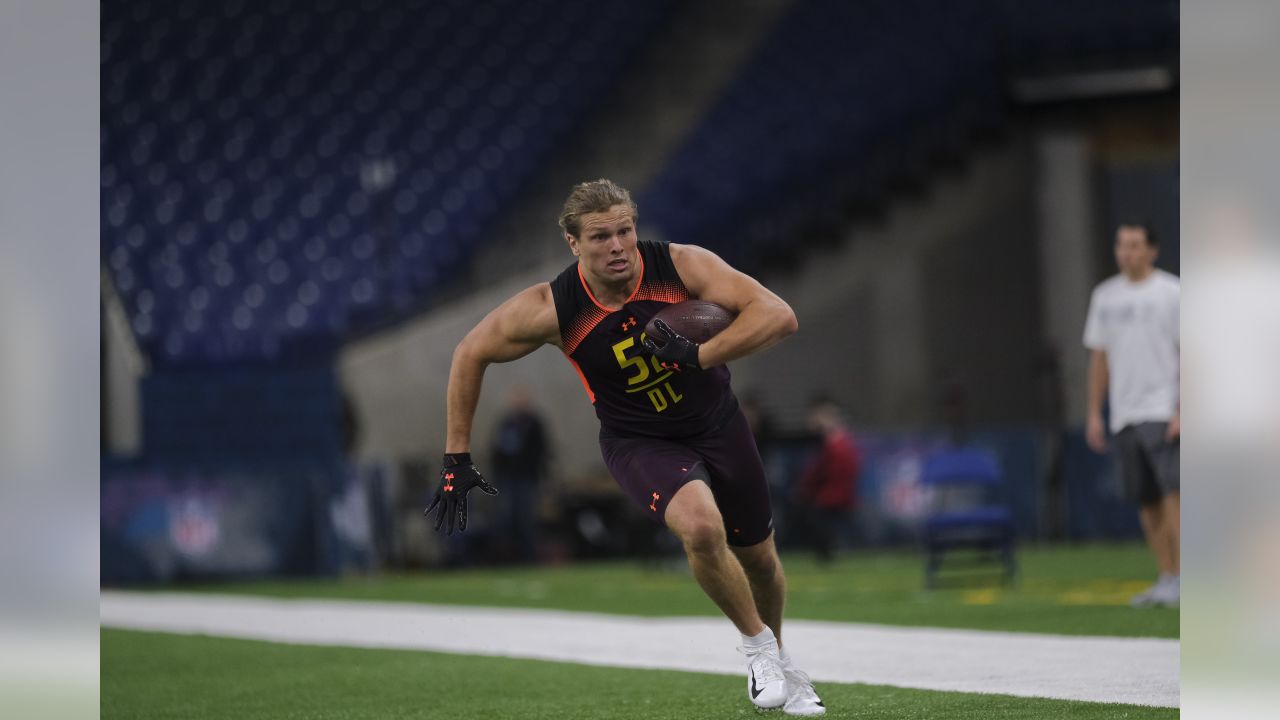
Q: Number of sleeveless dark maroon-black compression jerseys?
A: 1